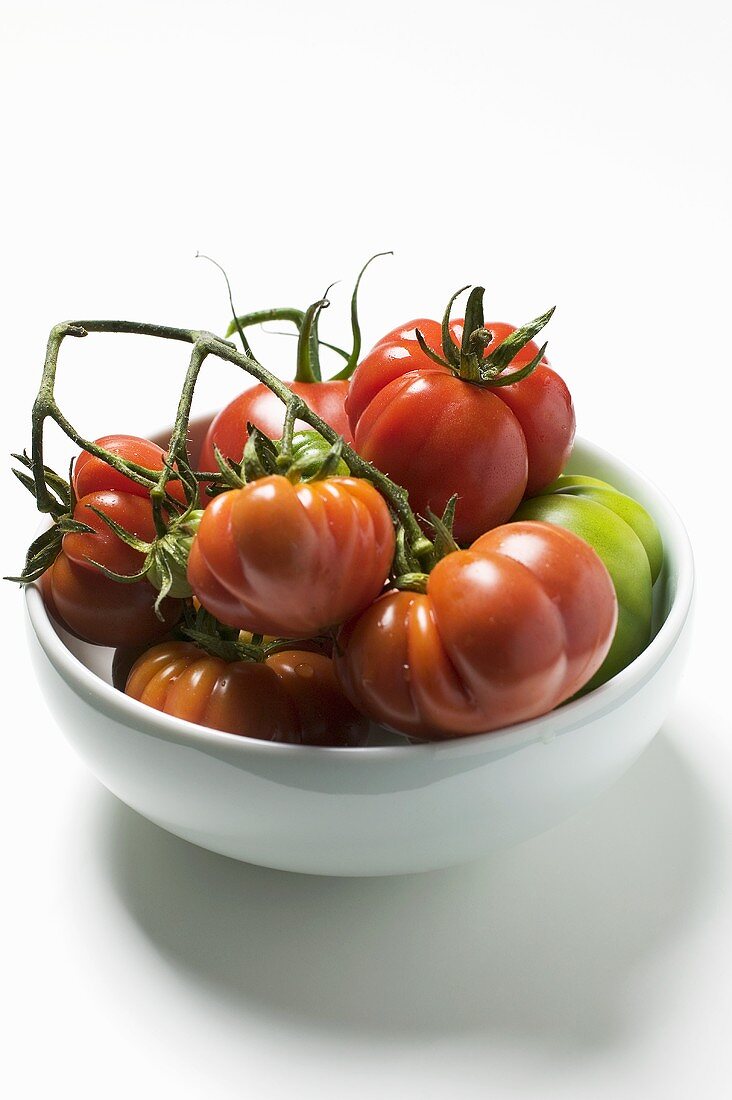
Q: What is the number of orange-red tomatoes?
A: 6